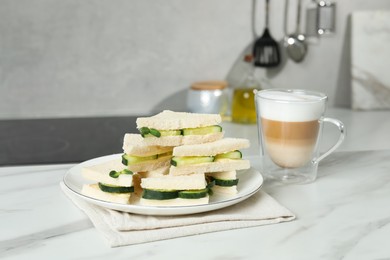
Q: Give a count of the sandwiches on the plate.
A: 6